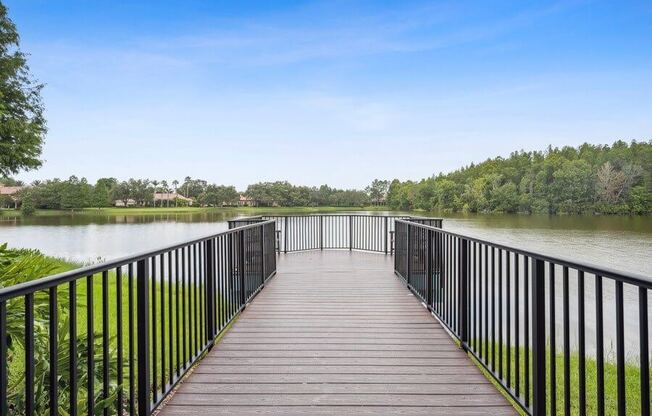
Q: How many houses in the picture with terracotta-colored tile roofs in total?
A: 3